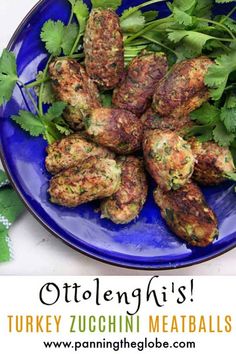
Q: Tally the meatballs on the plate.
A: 12